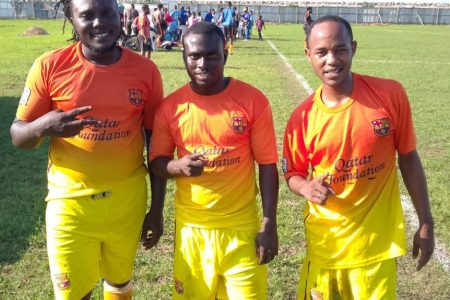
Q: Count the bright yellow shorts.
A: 3